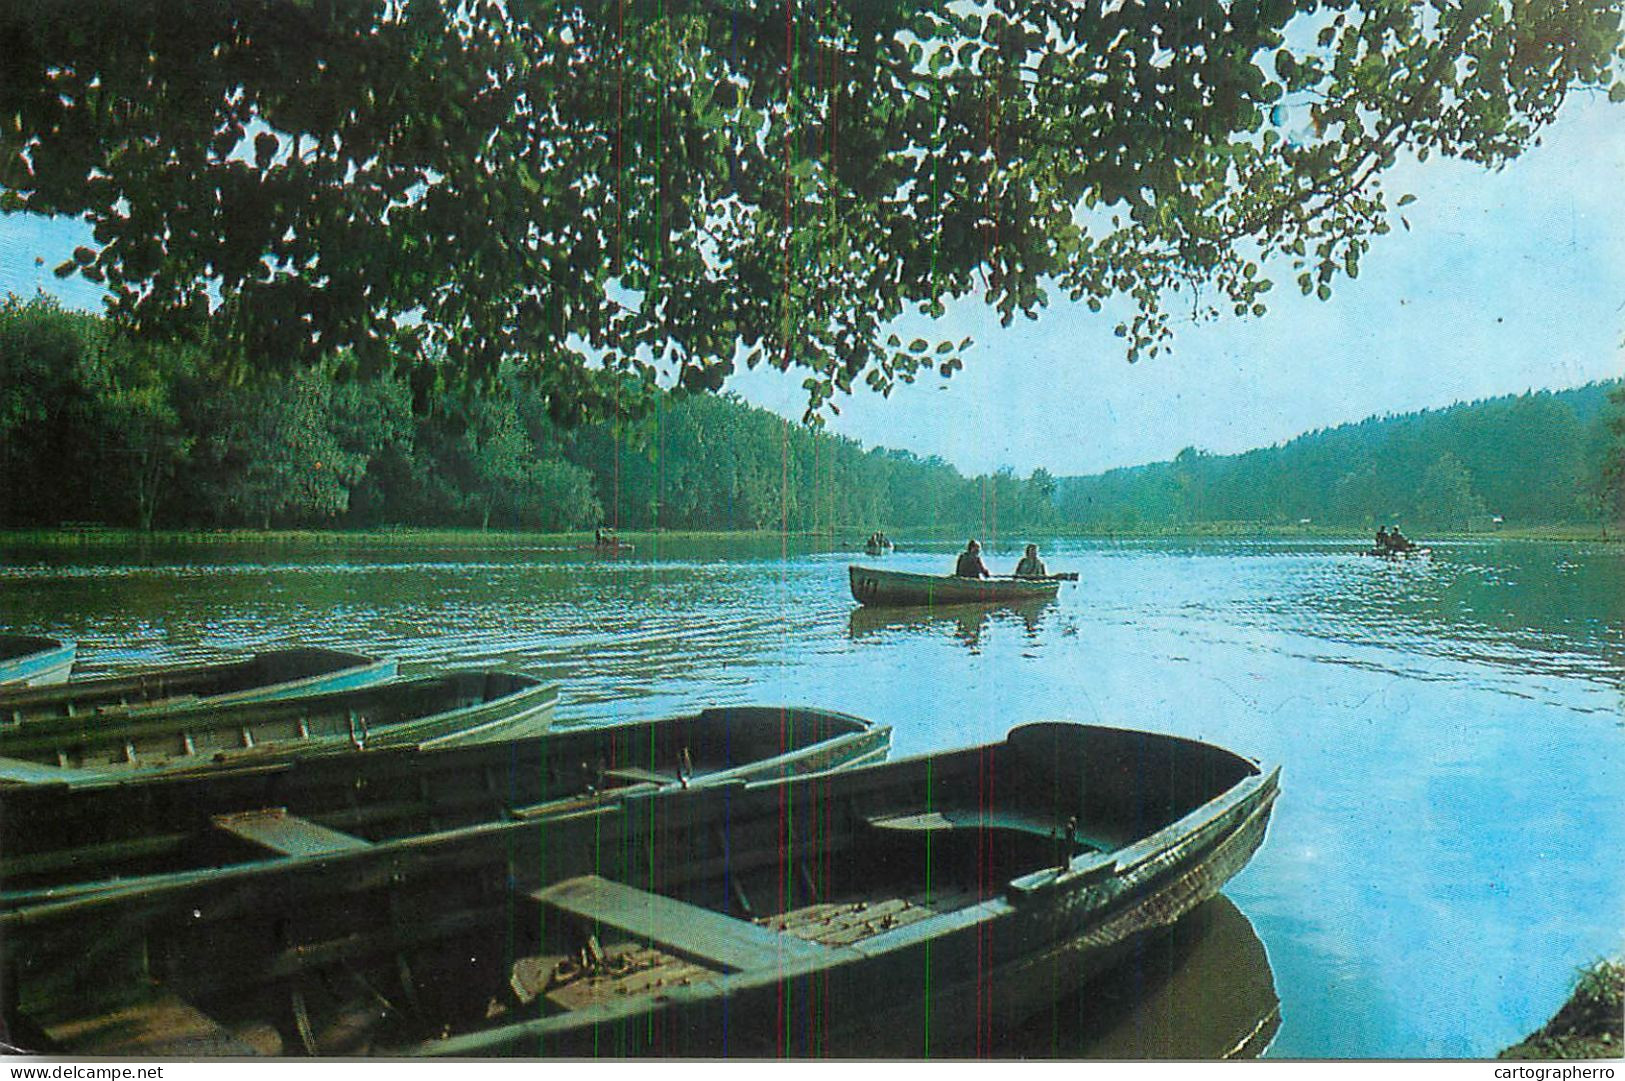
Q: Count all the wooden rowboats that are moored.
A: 5